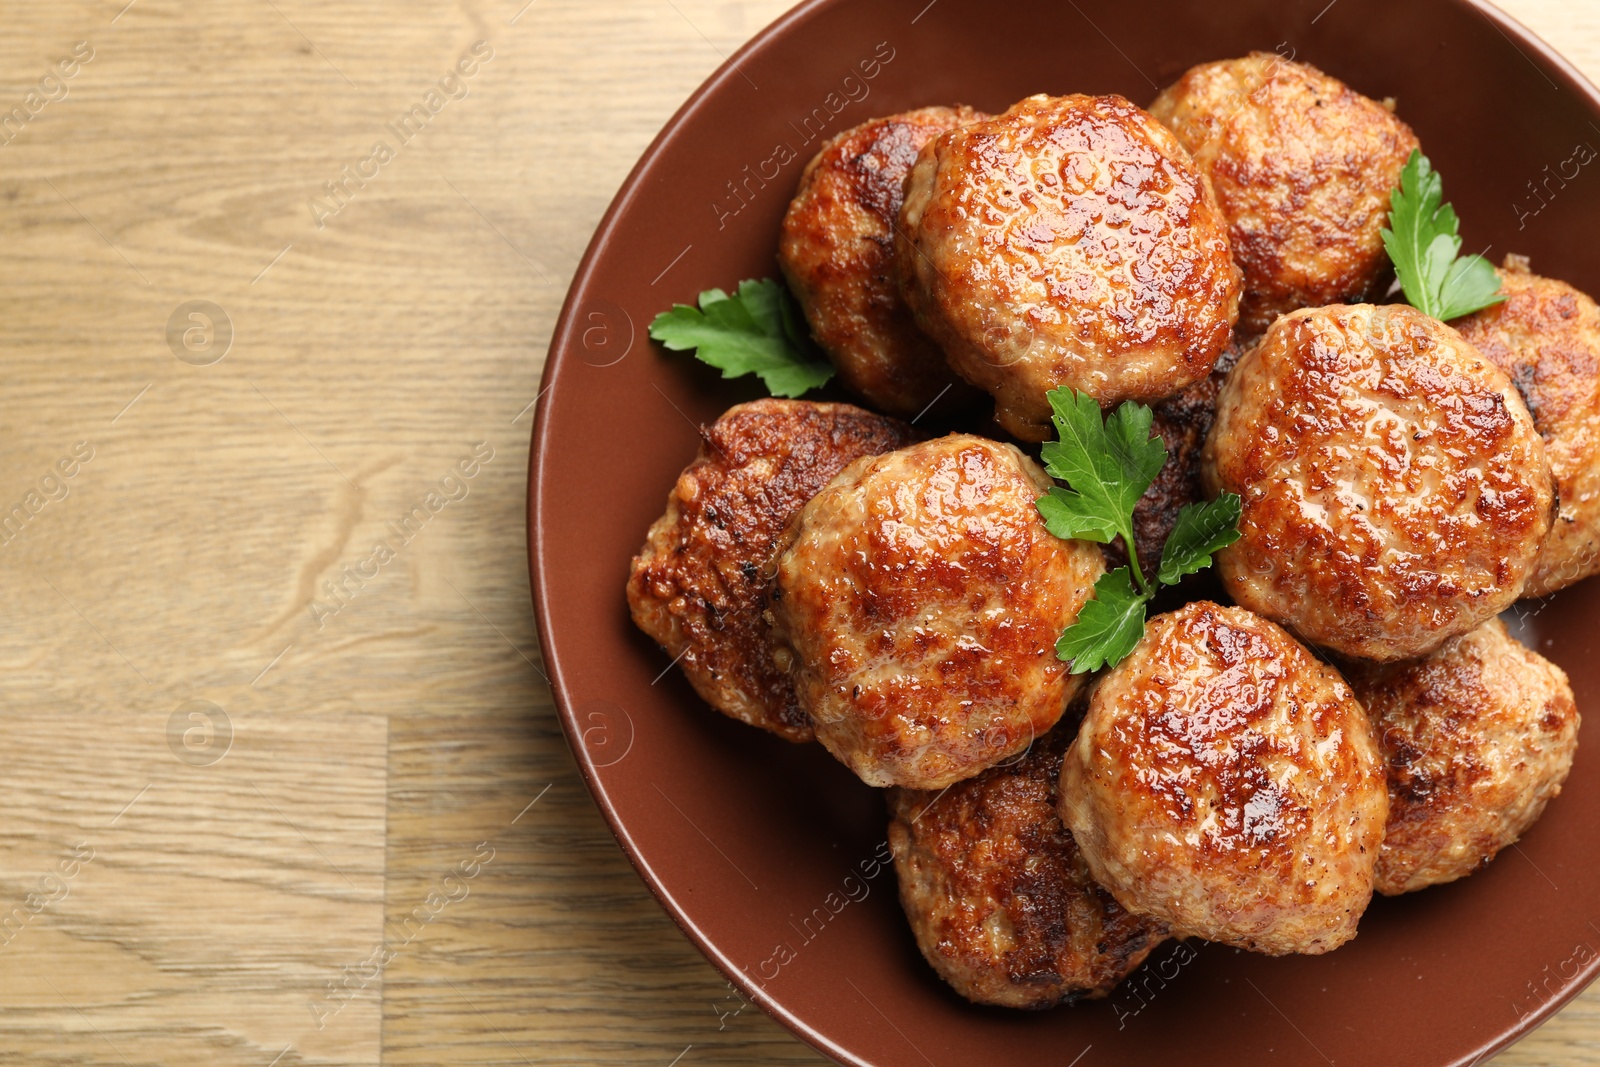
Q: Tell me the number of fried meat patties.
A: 11